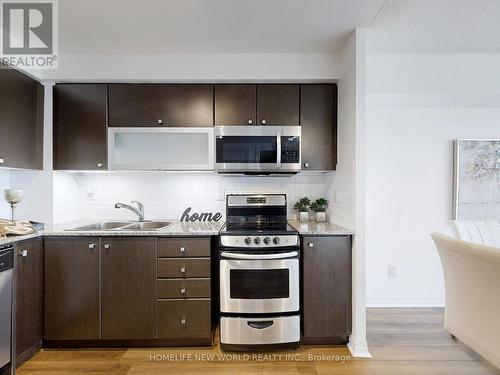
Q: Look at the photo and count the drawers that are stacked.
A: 4